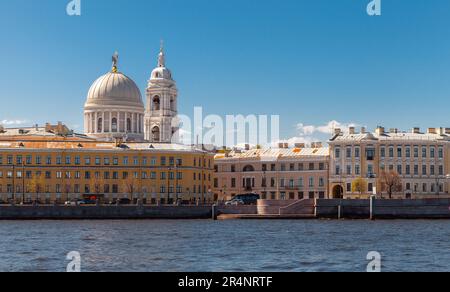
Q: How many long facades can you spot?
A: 3